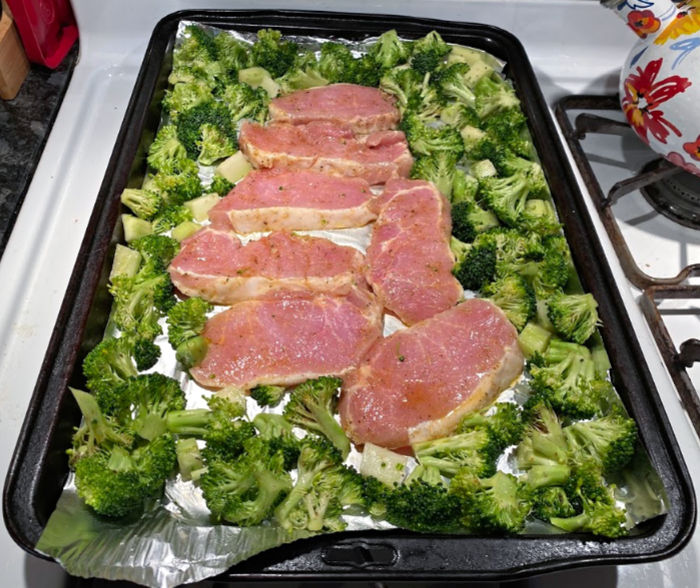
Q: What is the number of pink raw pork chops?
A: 7